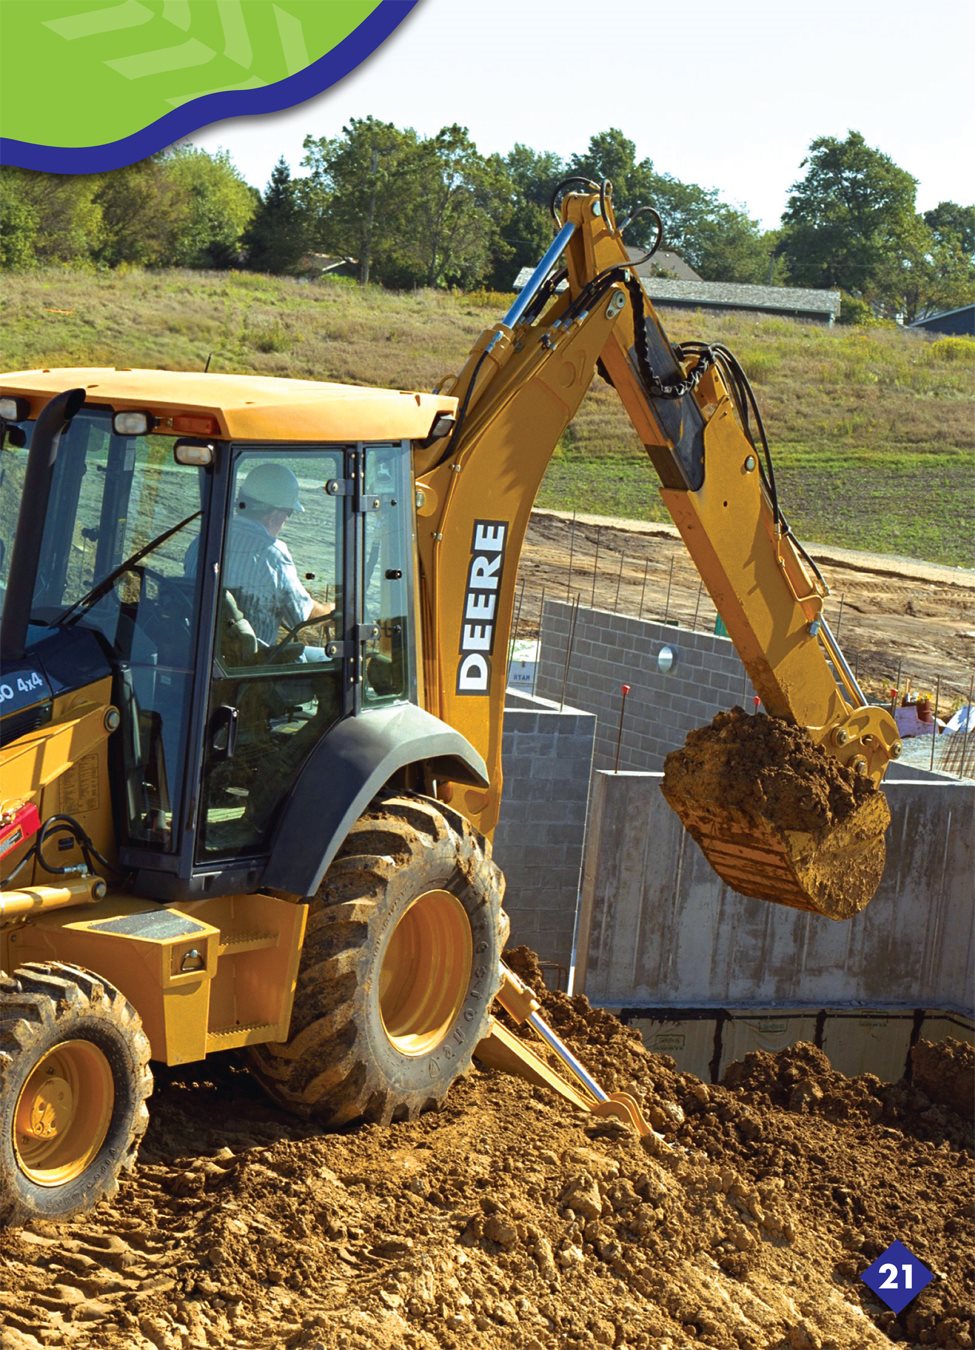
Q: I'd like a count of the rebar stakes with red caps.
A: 3